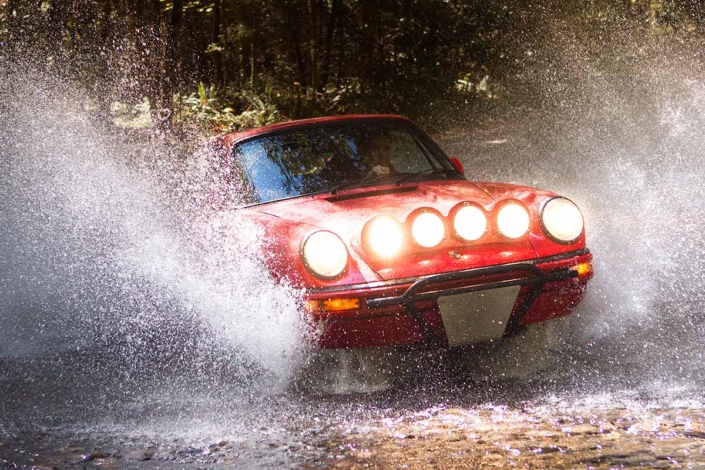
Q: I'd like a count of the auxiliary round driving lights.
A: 4